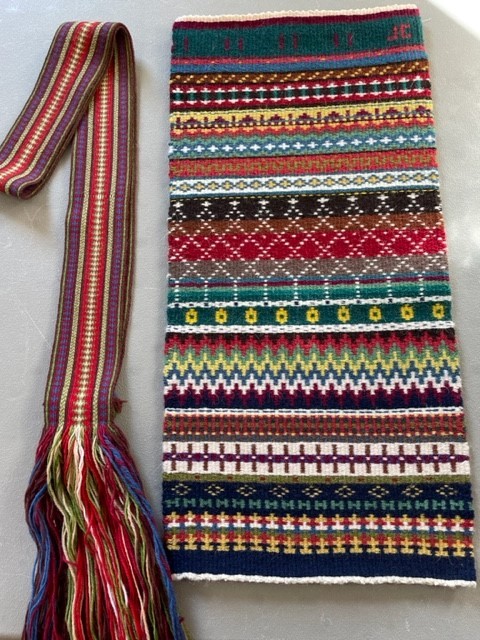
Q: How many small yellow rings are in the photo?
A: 9